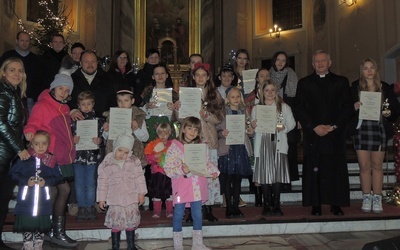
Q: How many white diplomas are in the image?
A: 9